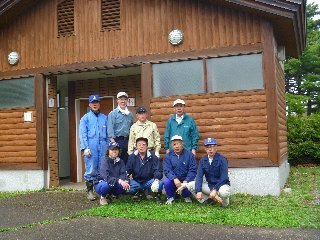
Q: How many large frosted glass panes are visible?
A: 3